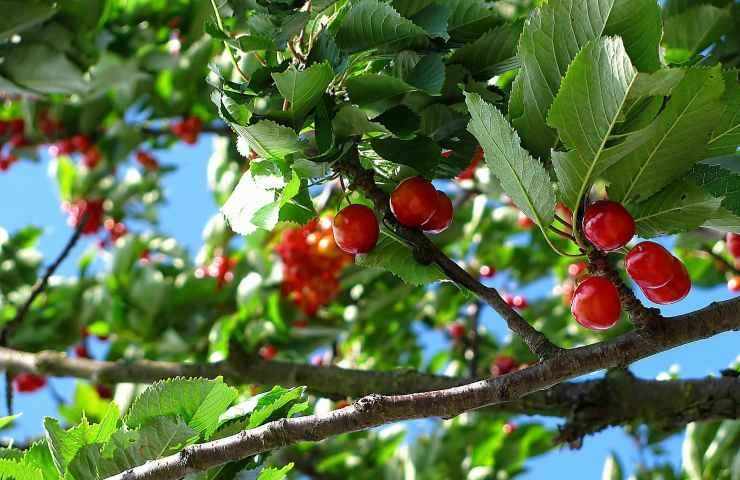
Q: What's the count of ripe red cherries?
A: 7